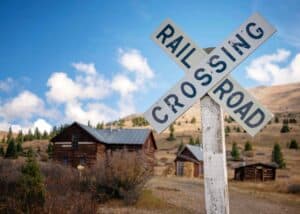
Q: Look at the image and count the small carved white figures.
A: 0